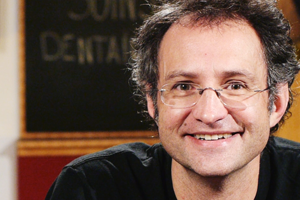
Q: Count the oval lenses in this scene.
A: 2